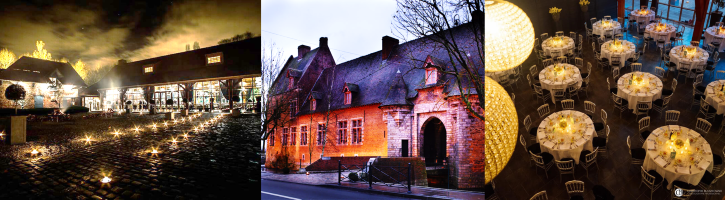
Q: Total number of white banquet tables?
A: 12